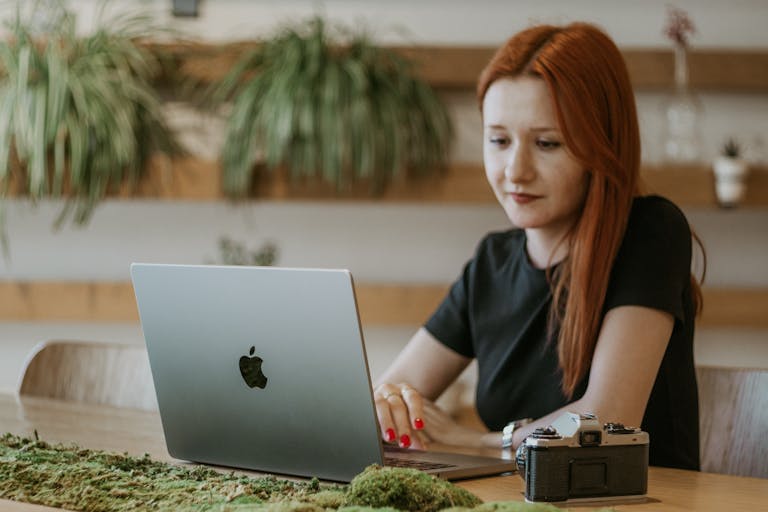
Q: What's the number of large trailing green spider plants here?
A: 2